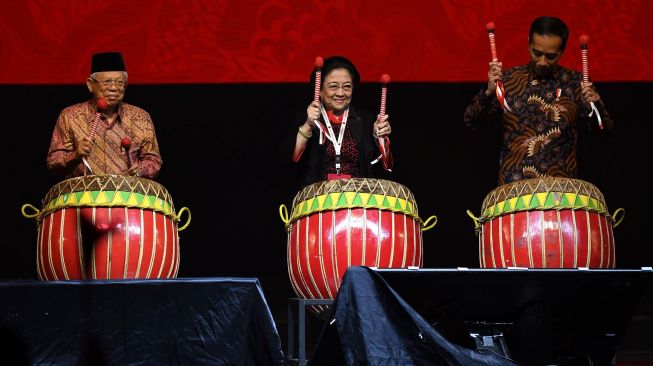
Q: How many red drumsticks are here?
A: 6